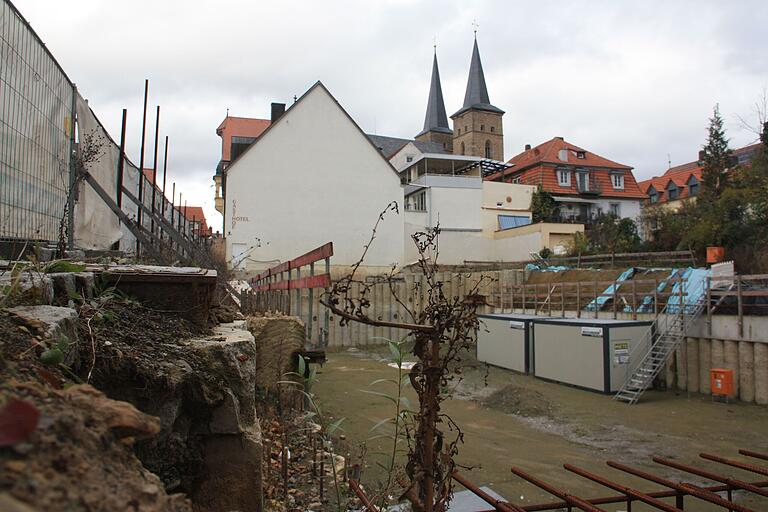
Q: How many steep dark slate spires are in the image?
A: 2